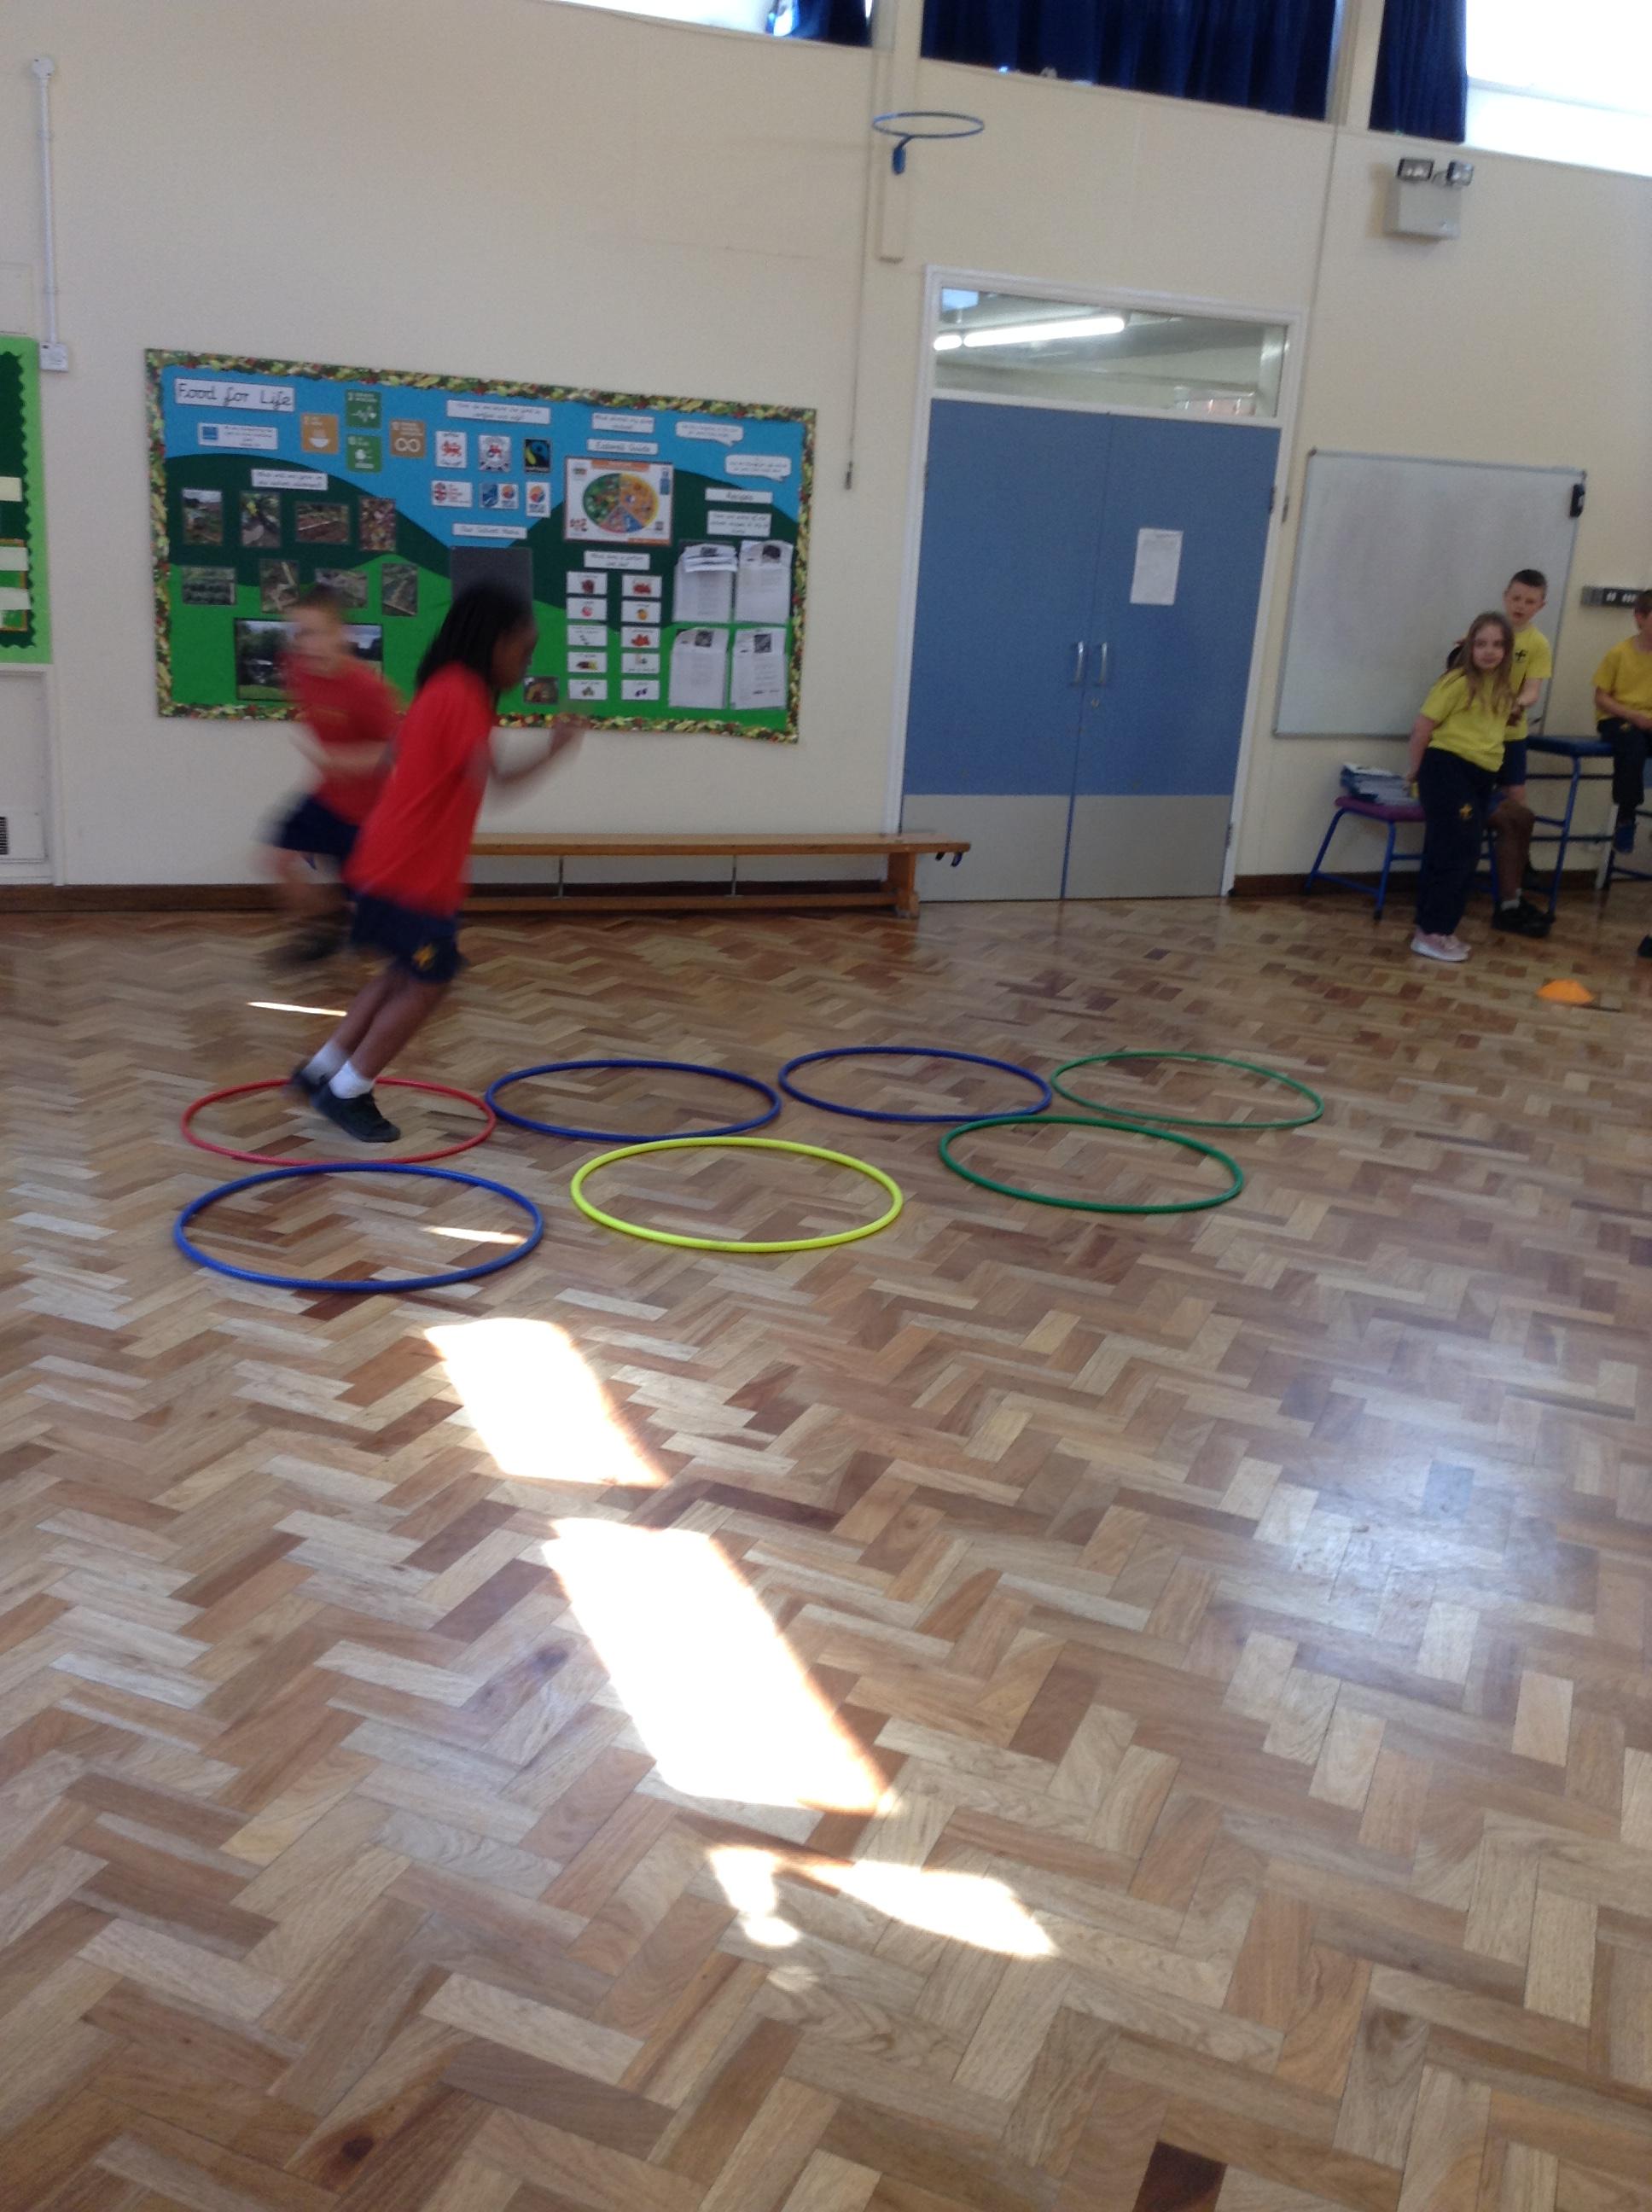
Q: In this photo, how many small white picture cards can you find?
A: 10